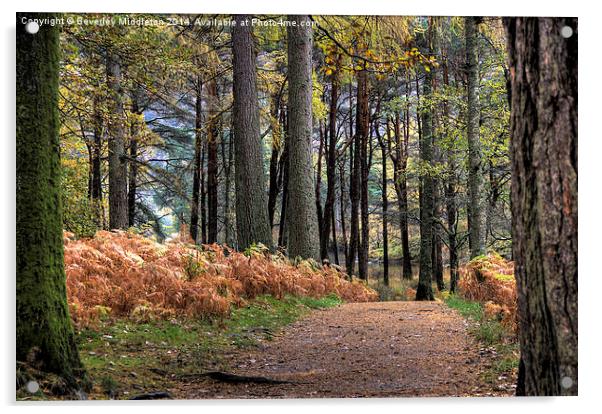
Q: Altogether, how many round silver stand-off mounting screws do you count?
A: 4